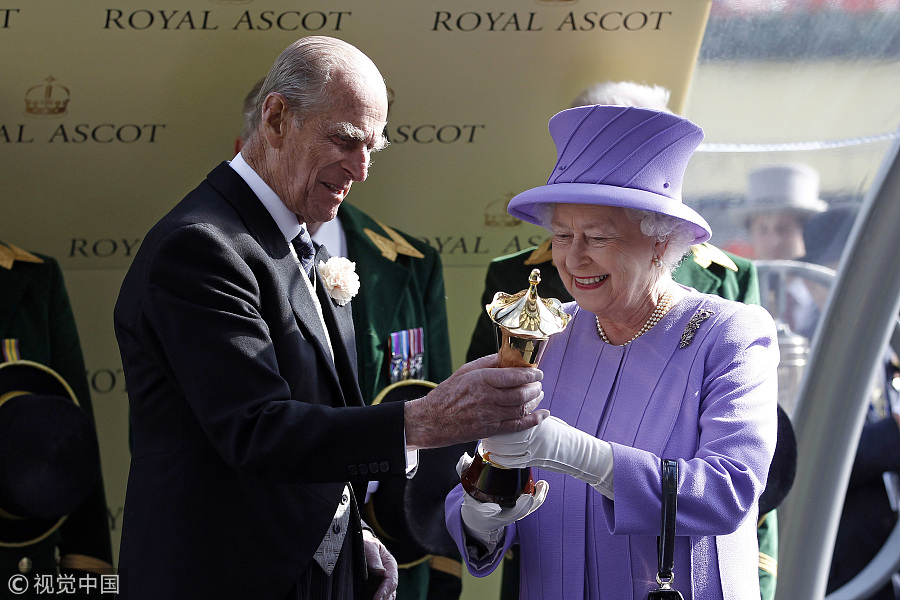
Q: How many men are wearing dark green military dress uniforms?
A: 3